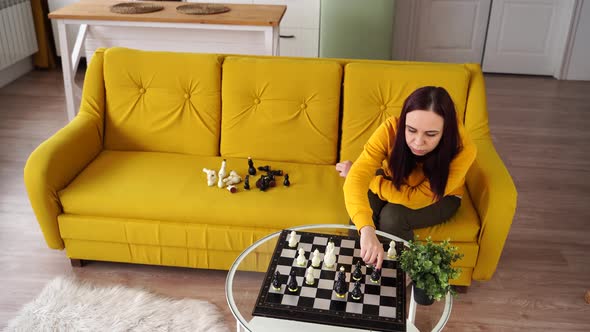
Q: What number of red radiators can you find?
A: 0